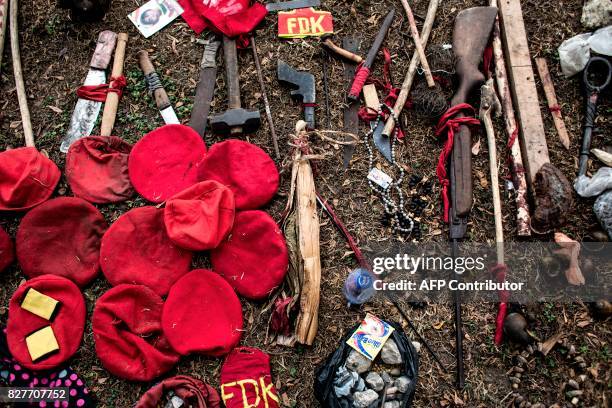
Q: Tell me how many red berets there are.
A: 12